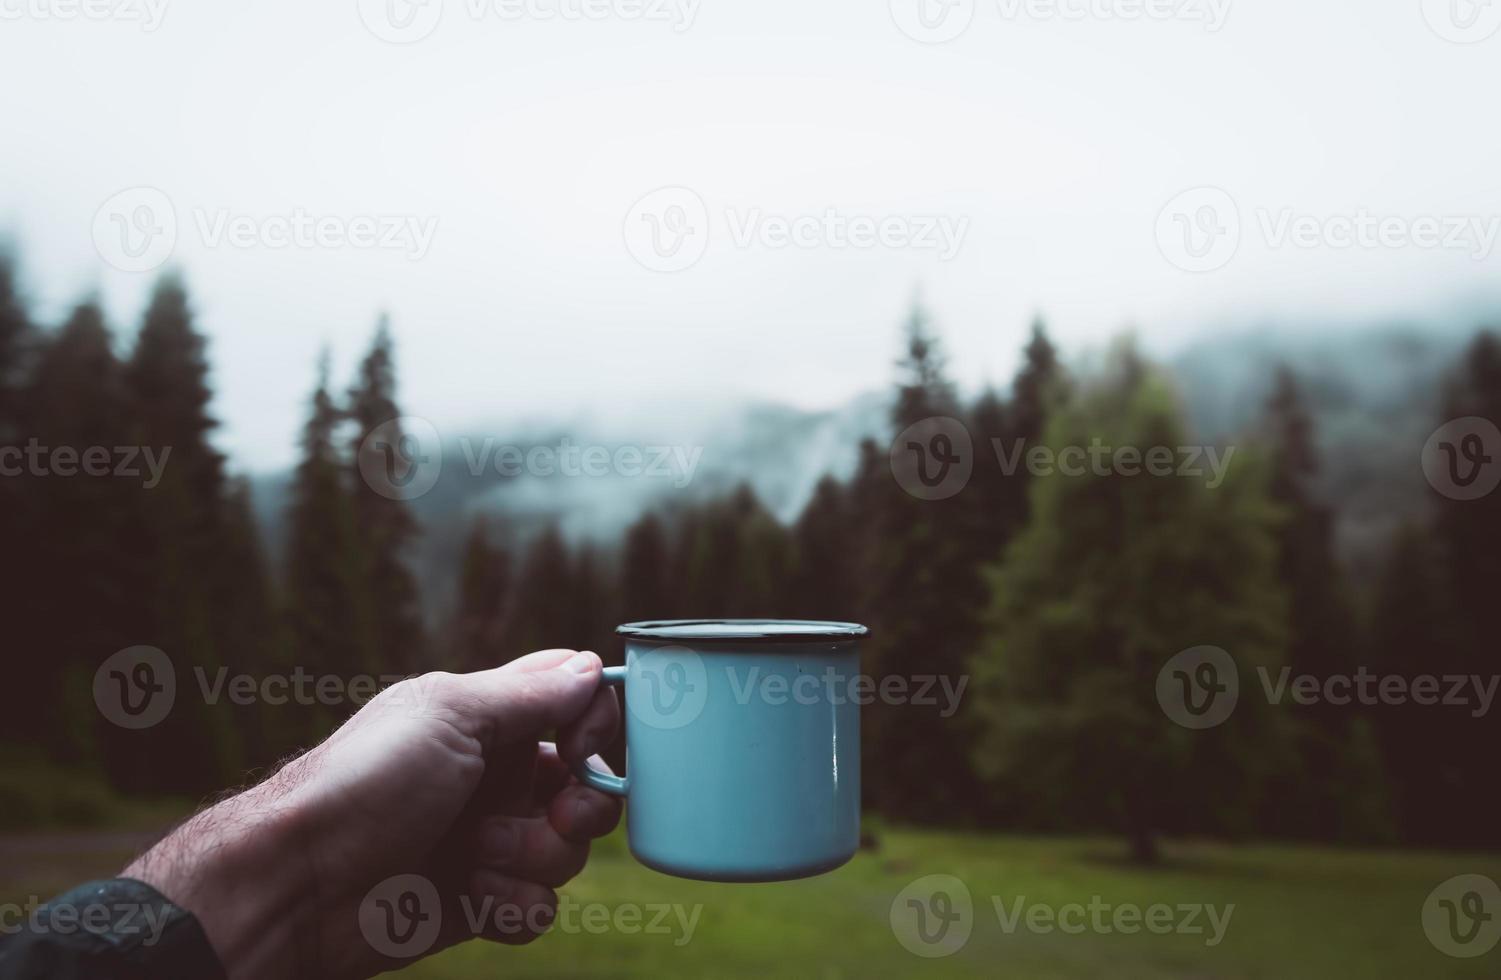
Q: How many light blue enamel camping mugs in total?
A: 1